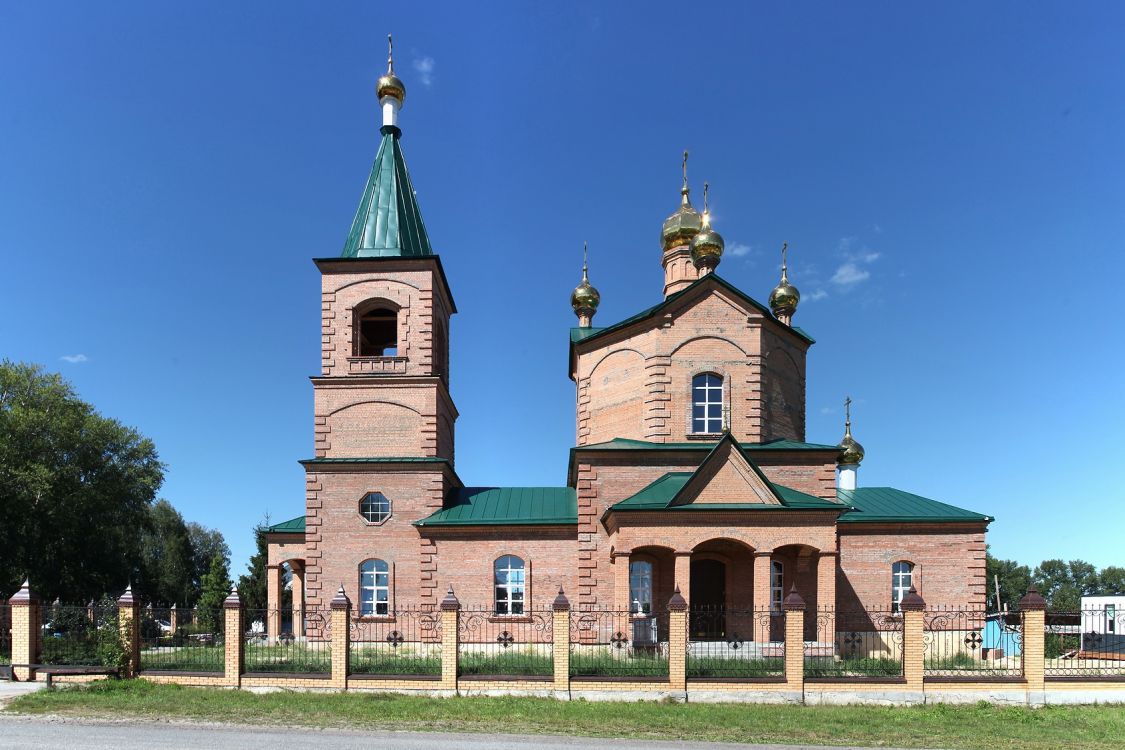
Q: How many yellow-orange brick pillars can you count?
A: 10